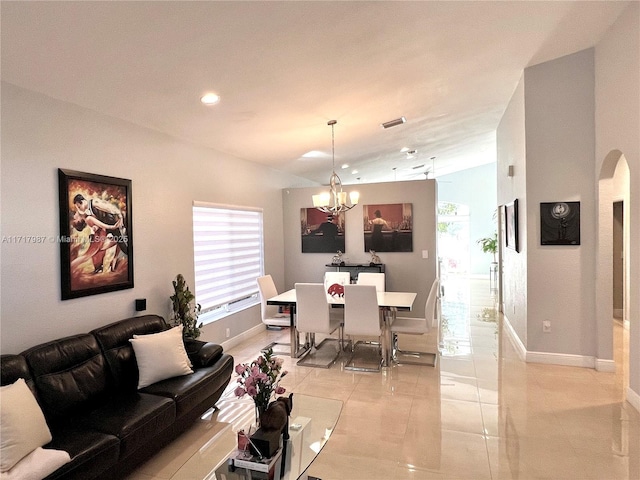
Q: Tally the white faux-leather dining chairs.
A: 6